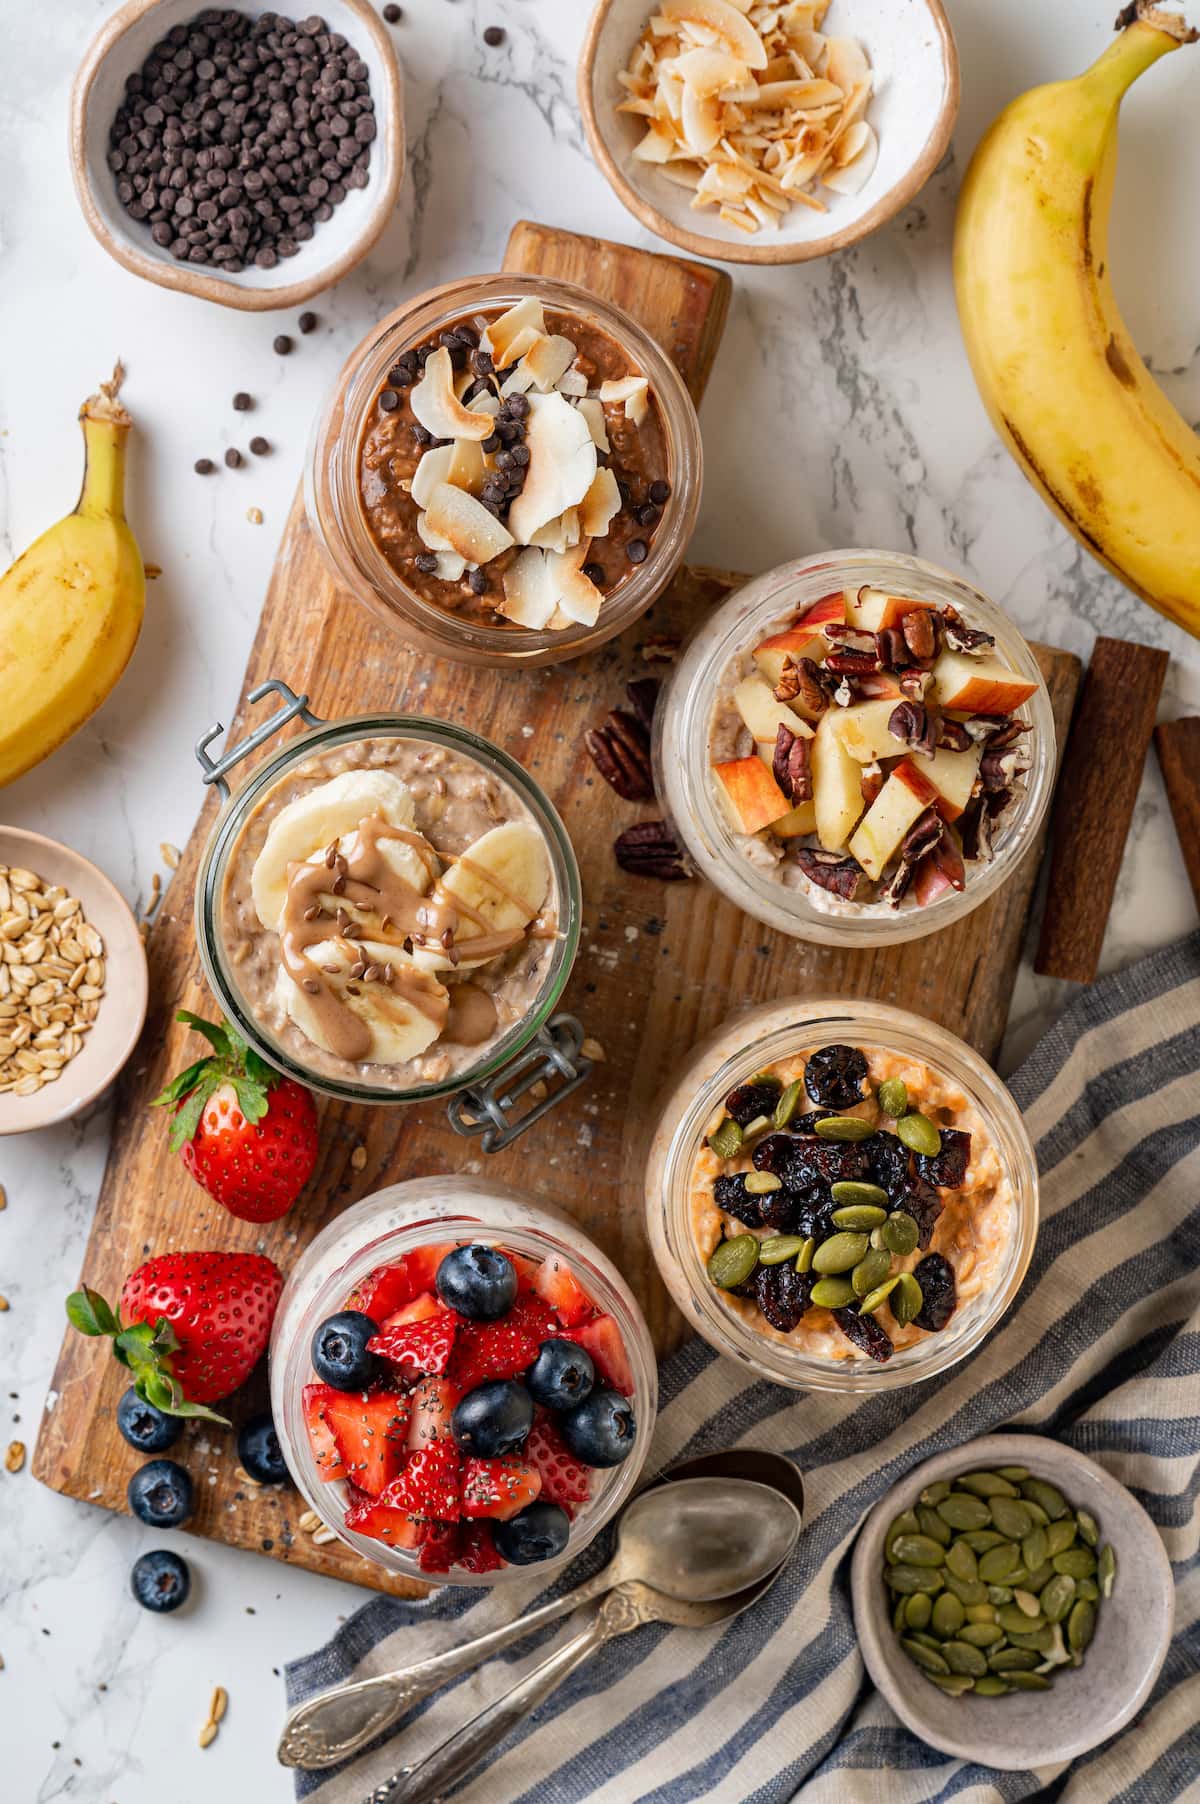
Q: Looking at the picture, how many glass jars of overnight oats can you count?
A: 5